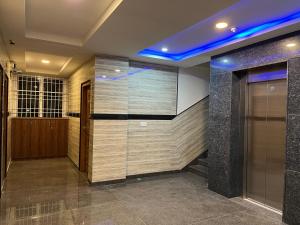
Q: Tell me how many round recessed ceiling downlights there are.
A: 3